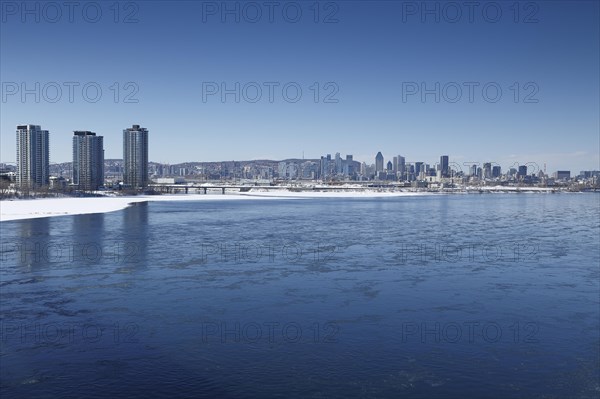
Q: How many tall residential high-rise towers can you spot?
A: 3